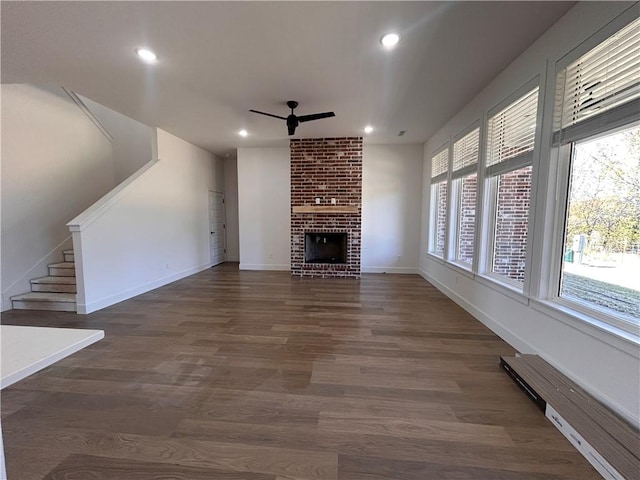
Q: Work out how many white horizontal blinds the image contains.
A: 4